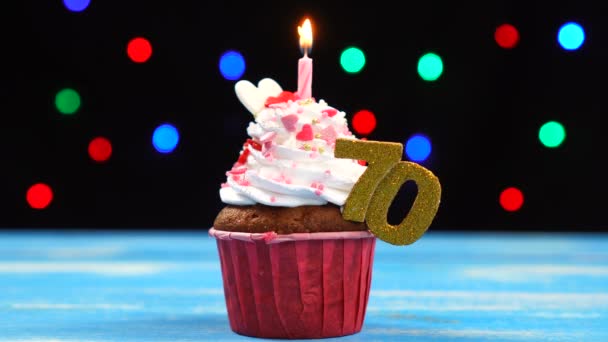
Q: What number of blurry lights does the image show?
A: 15